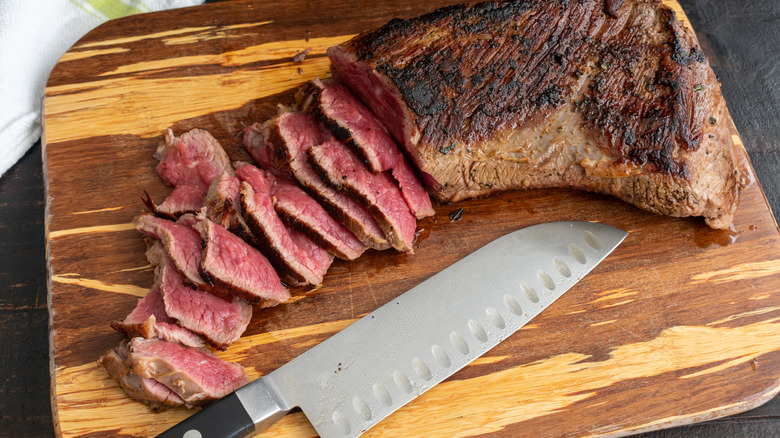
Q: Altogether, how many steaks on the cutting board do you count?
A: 1